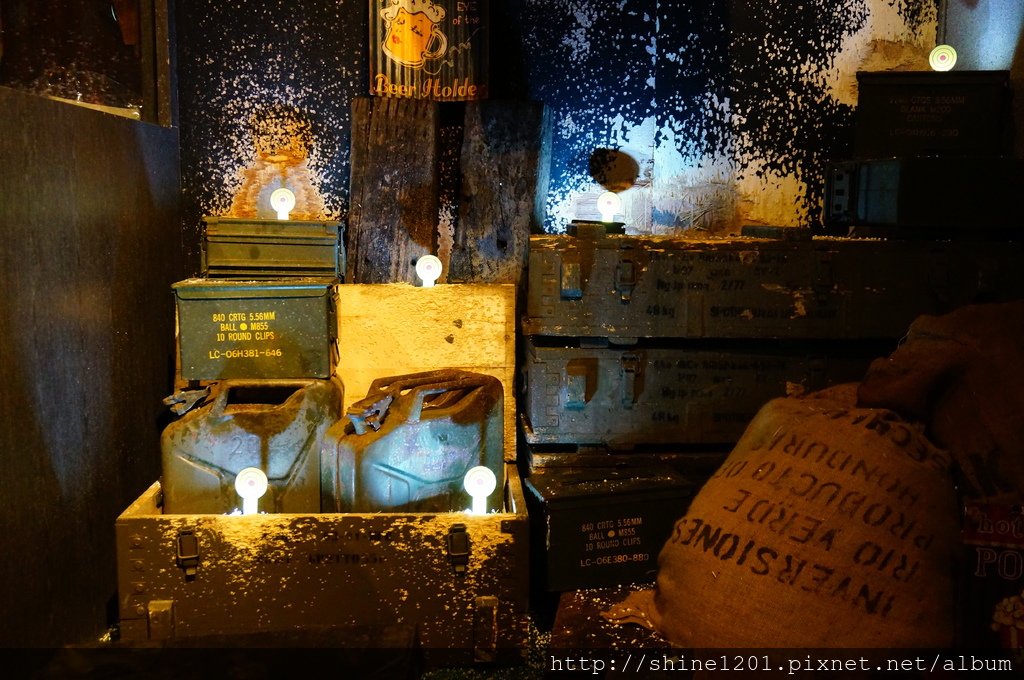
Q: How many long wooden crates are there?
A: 2